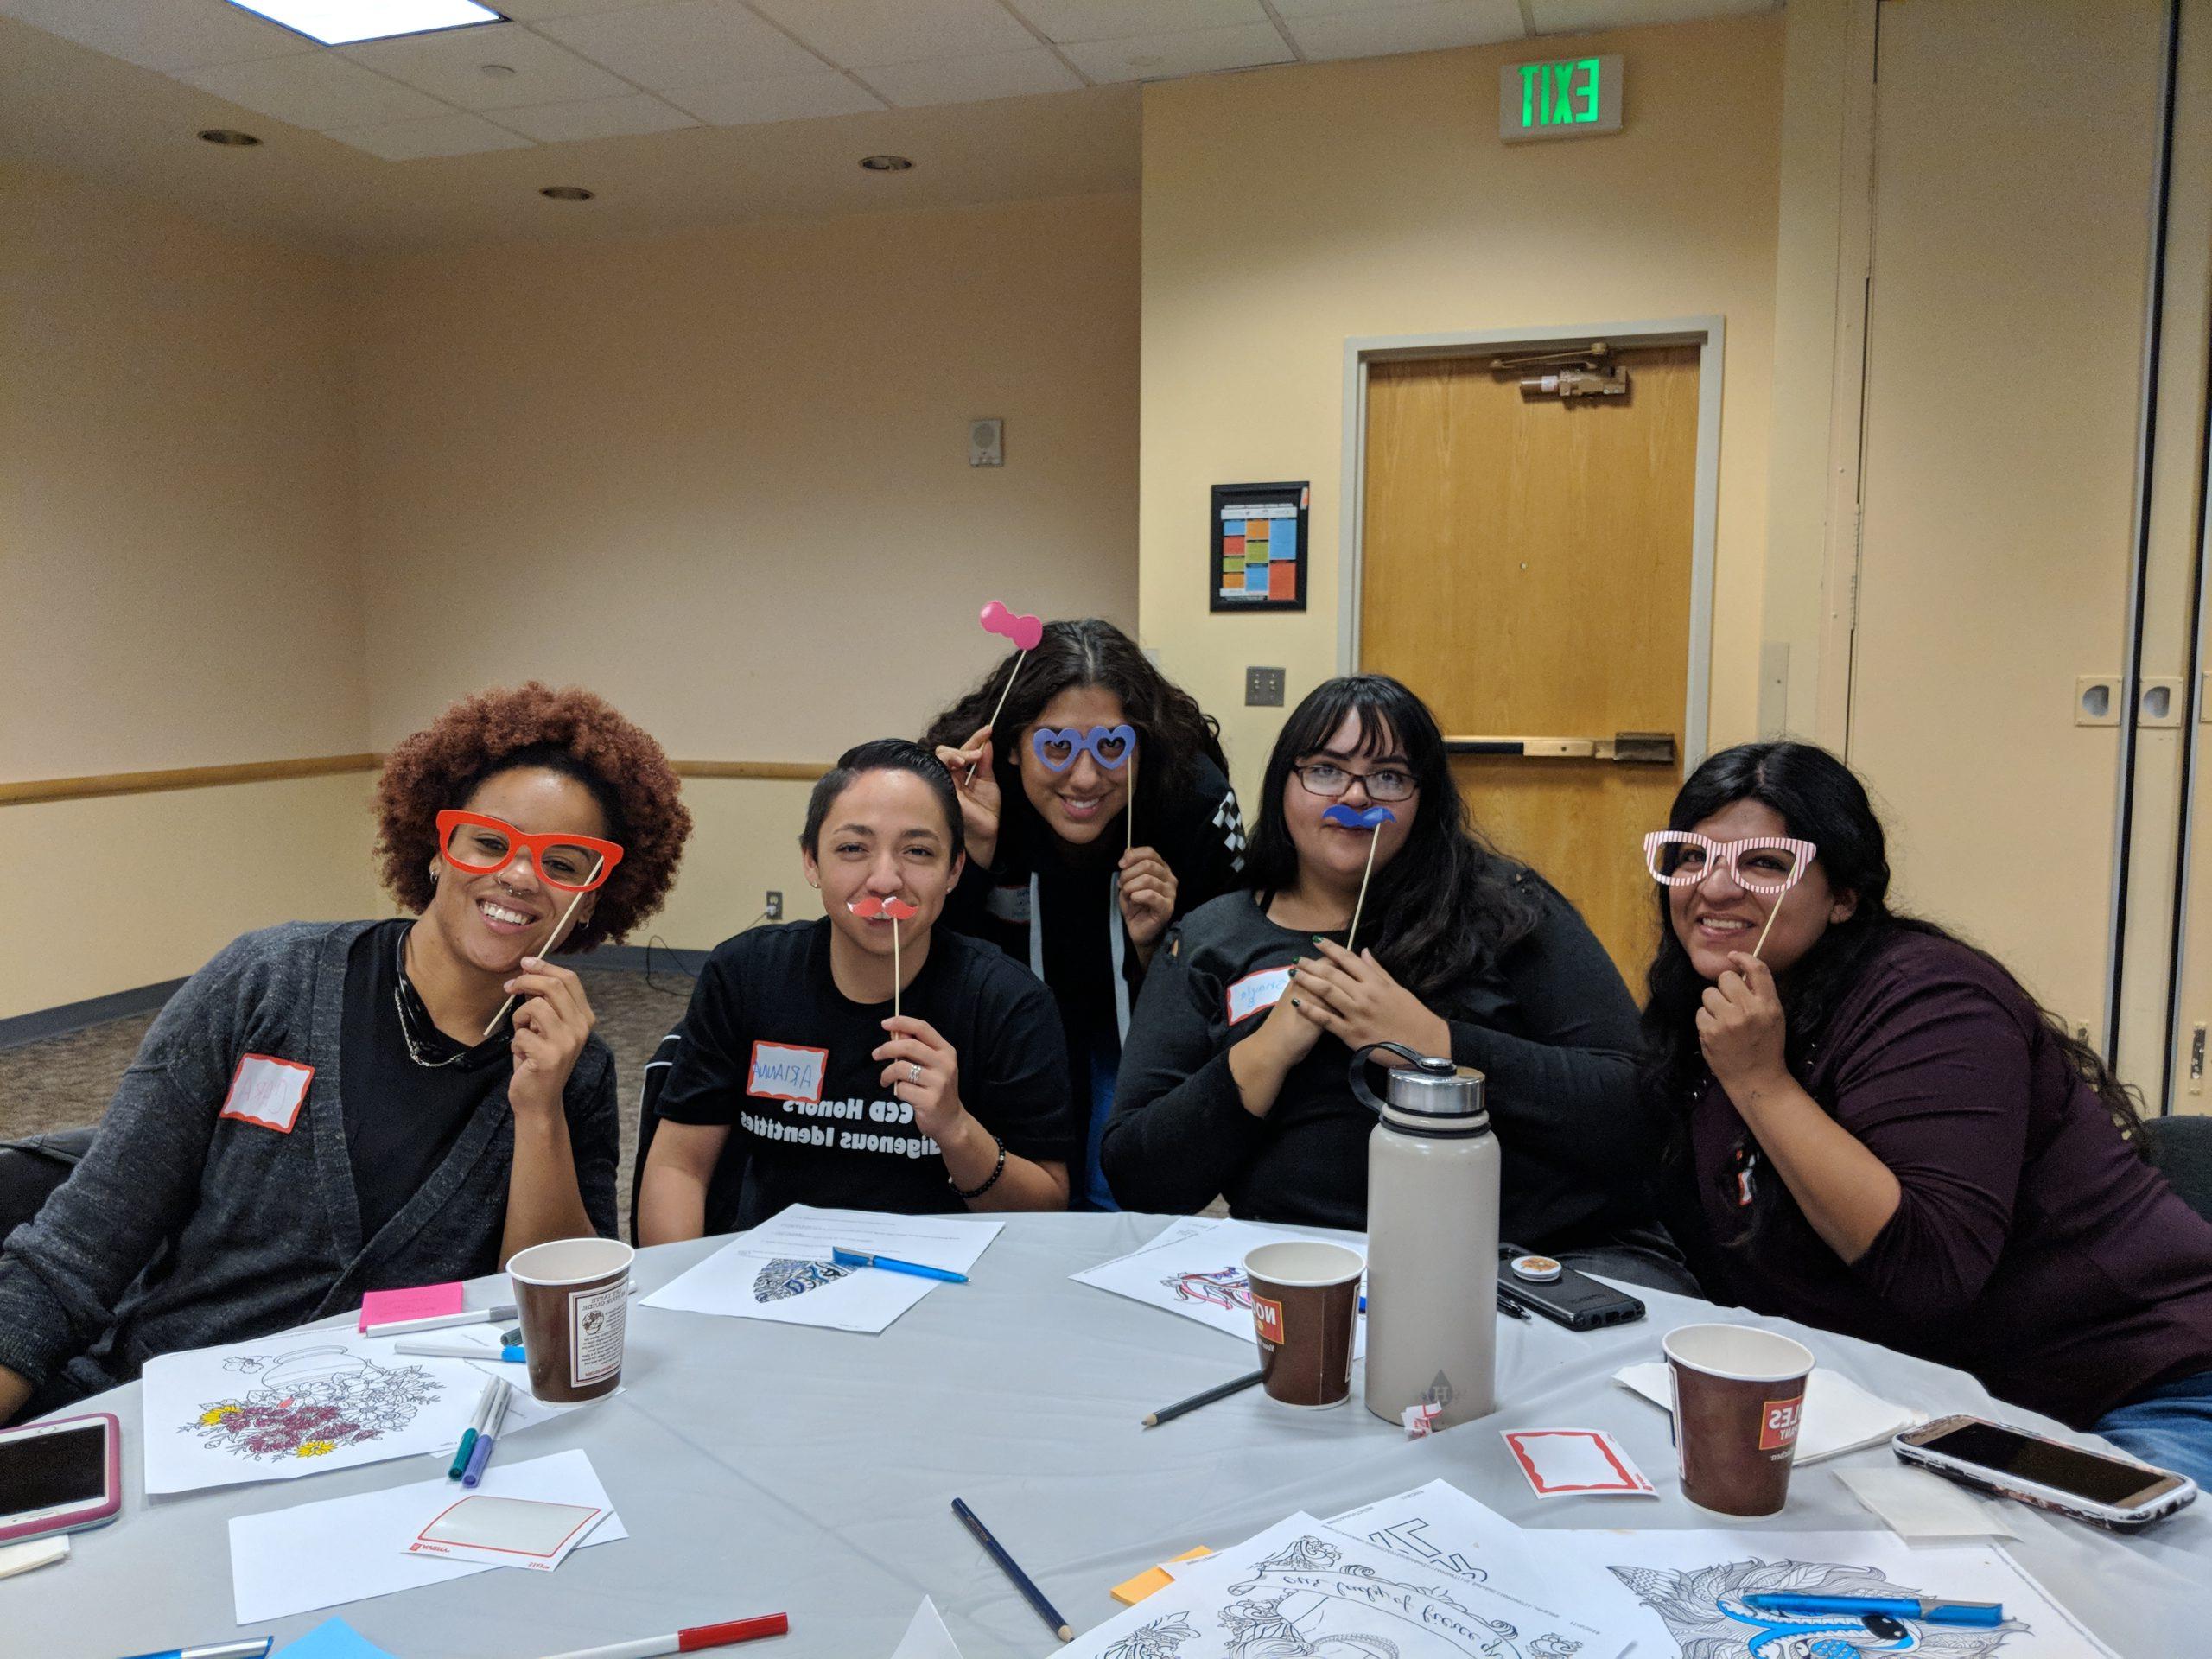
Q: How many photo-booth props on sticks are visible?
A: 6